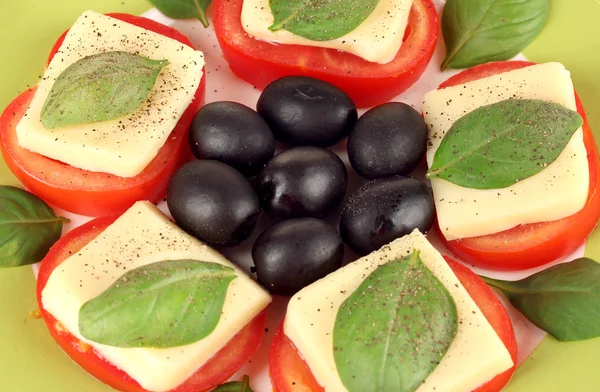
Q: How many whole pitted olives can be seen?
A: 7